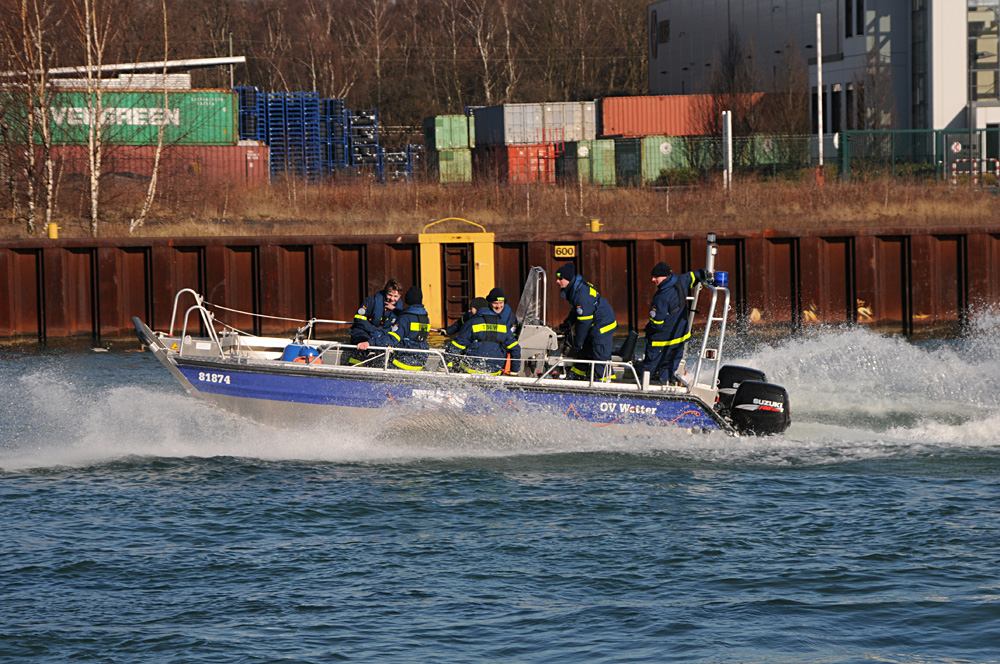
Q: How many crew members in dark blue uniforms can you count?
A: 6